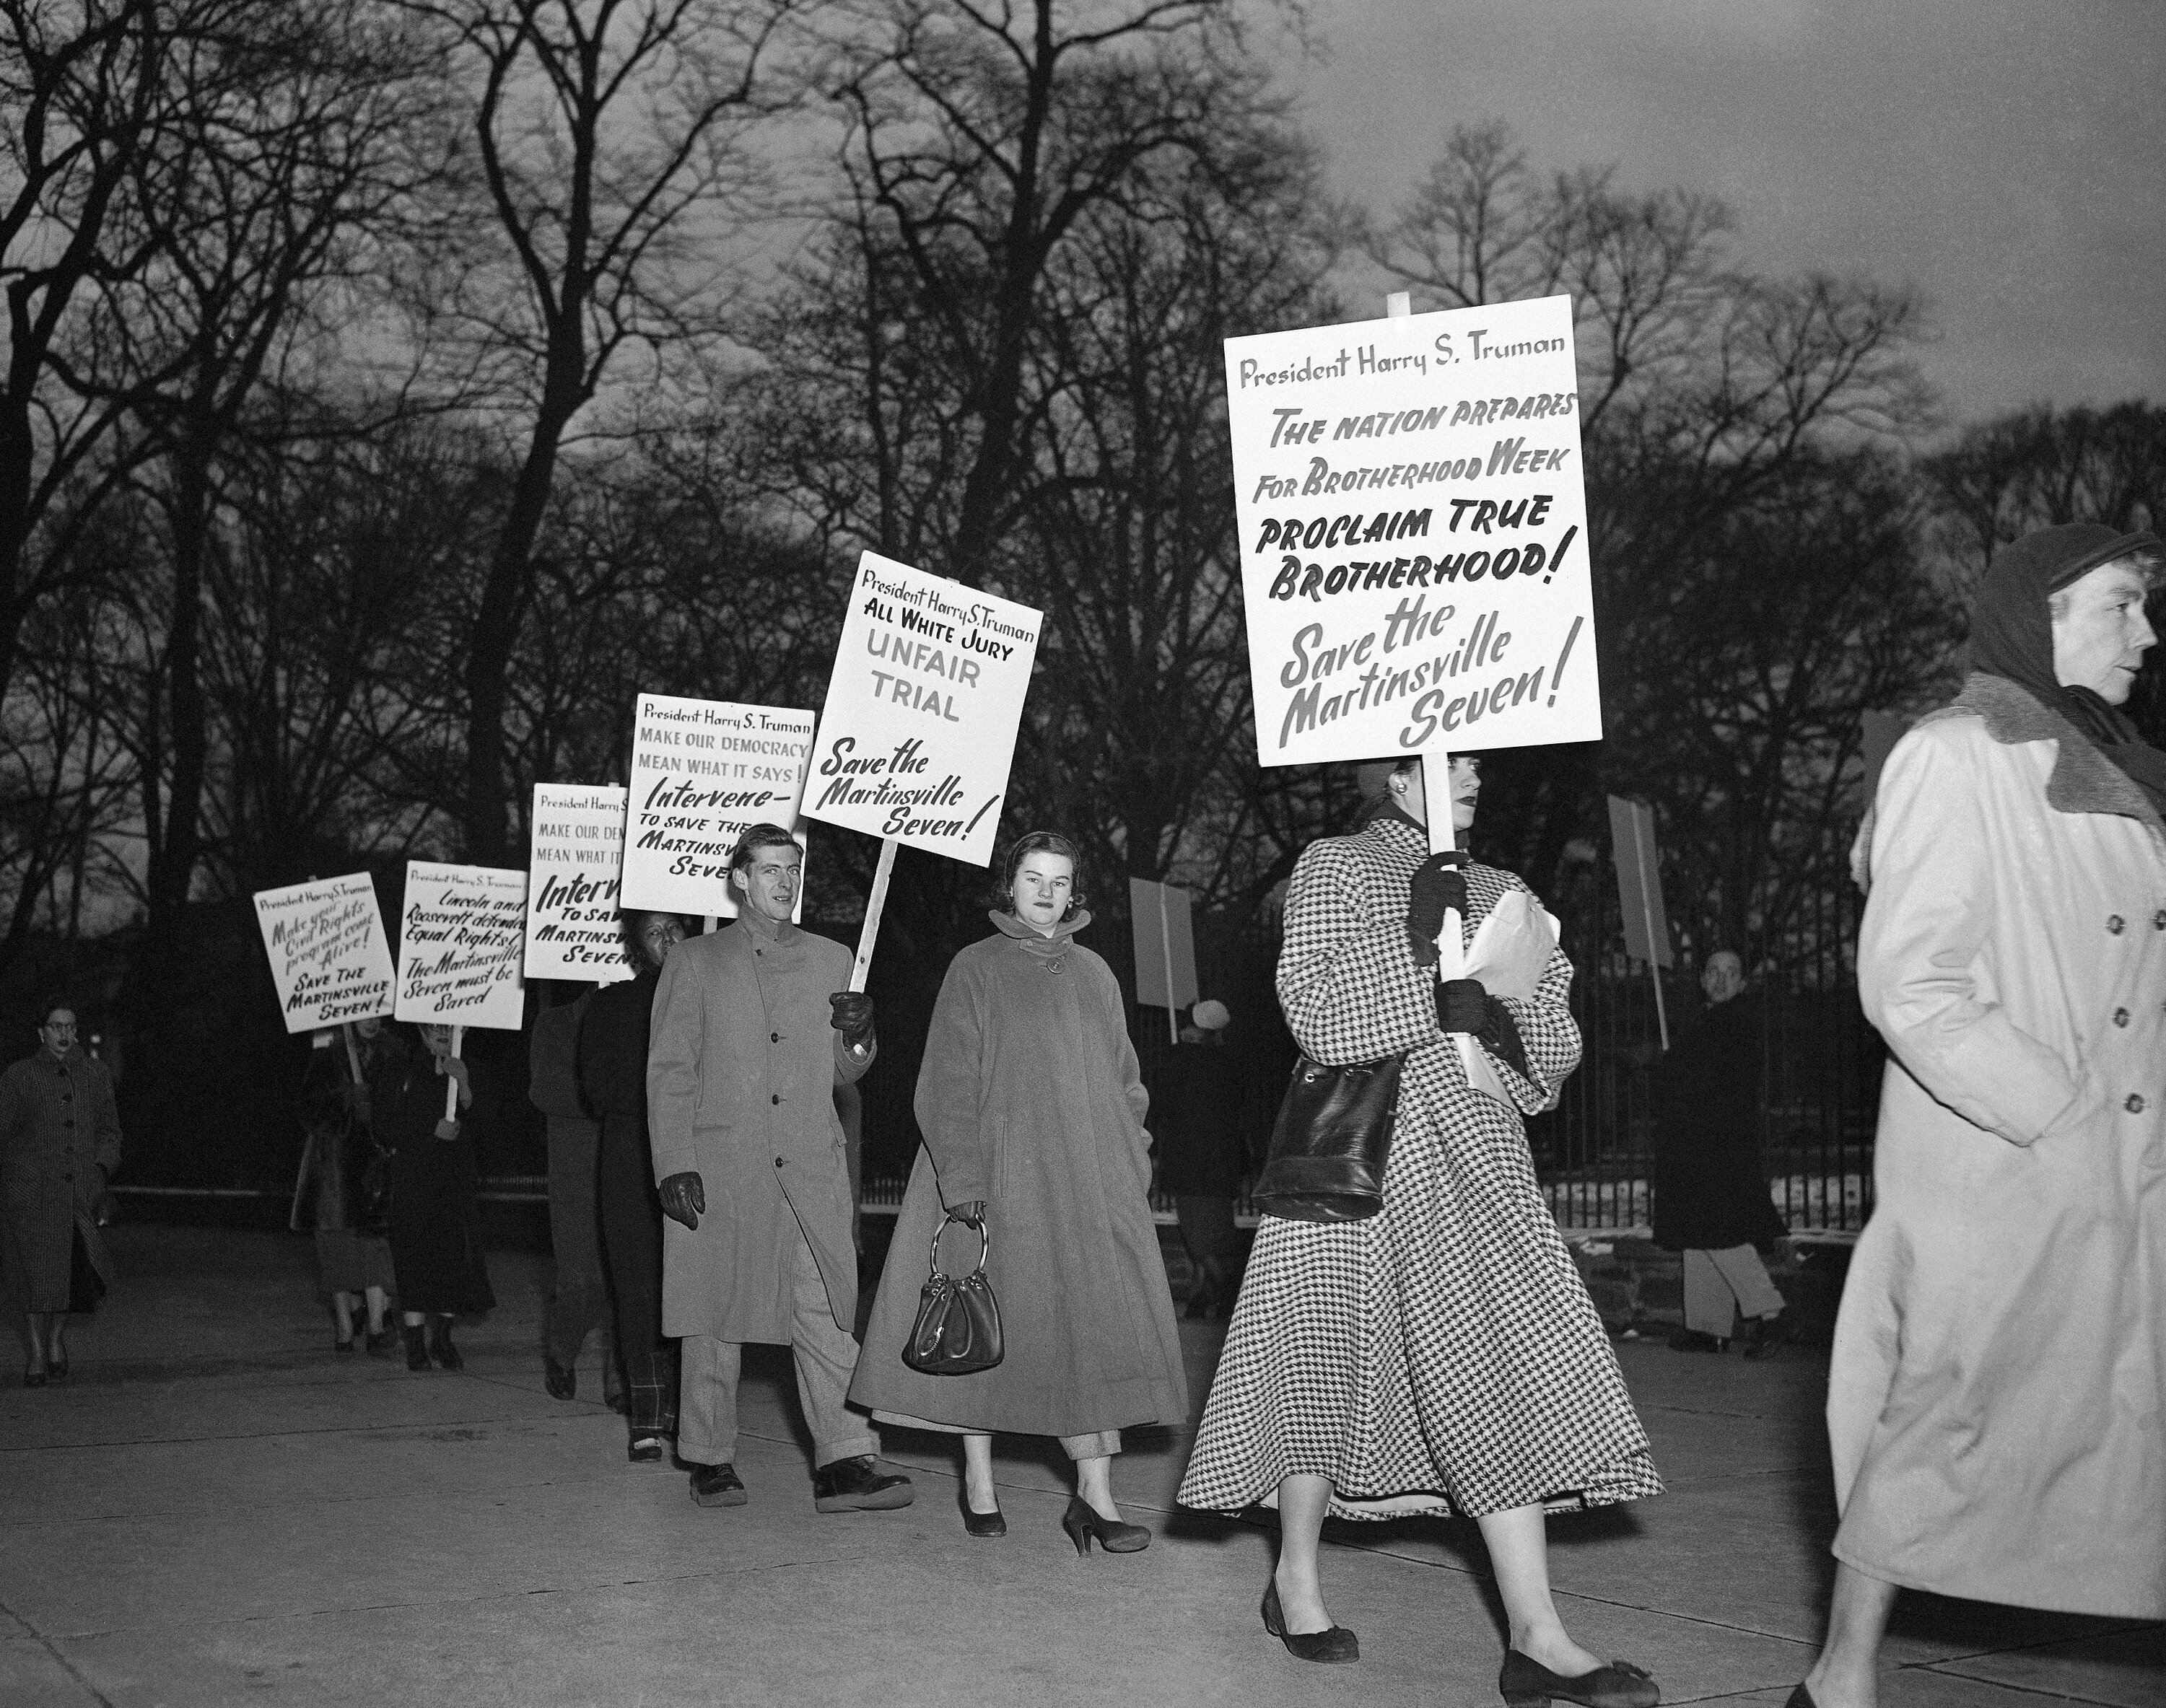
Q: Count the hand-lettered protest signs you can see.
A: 6